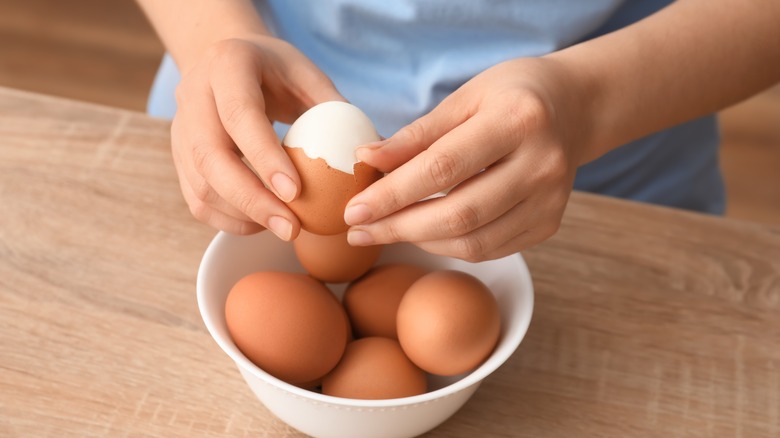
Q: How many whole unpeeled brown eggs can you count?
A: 5